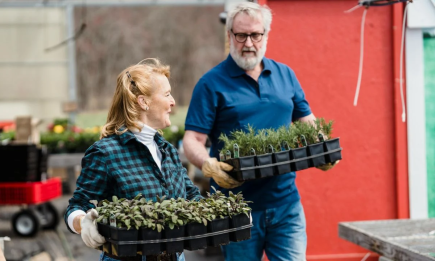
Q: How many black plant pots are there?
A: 12